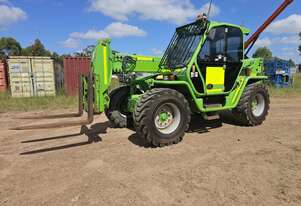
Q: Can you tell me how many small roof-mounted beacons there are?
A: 1